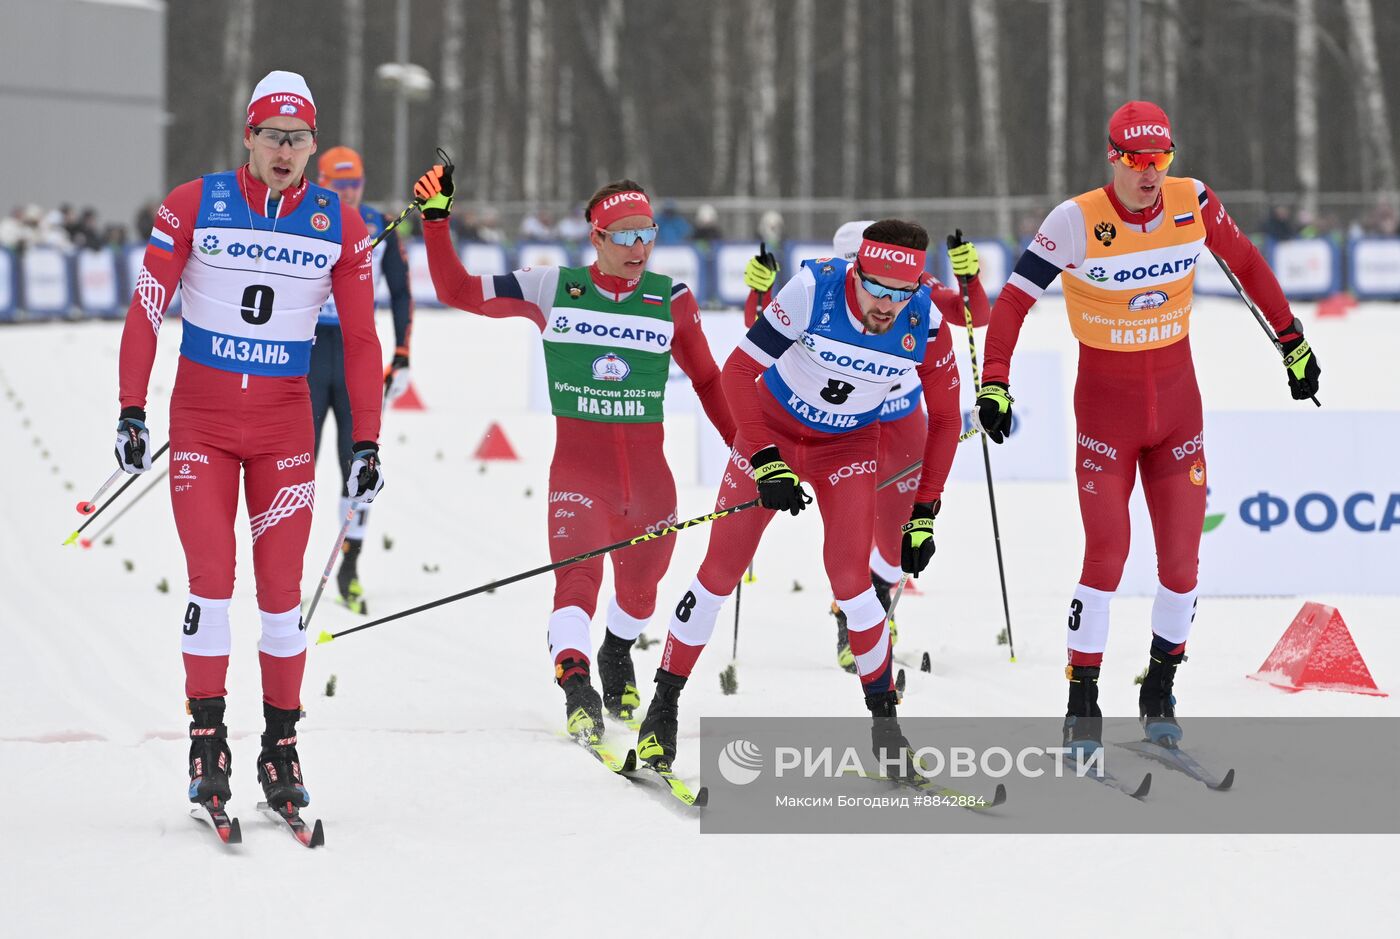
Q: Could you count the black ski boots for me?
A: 11